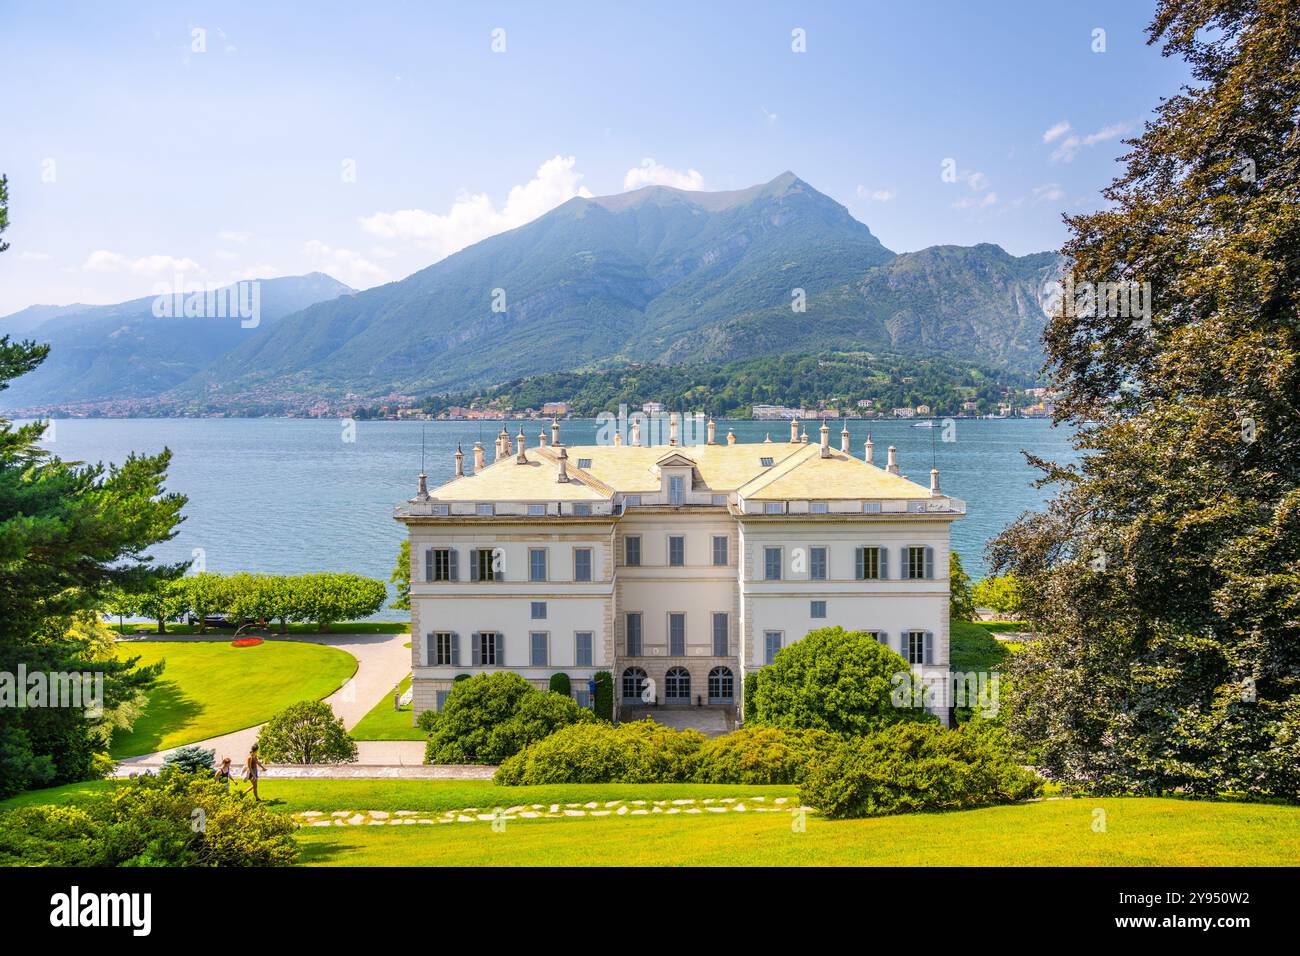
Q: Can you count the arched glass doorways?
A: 3